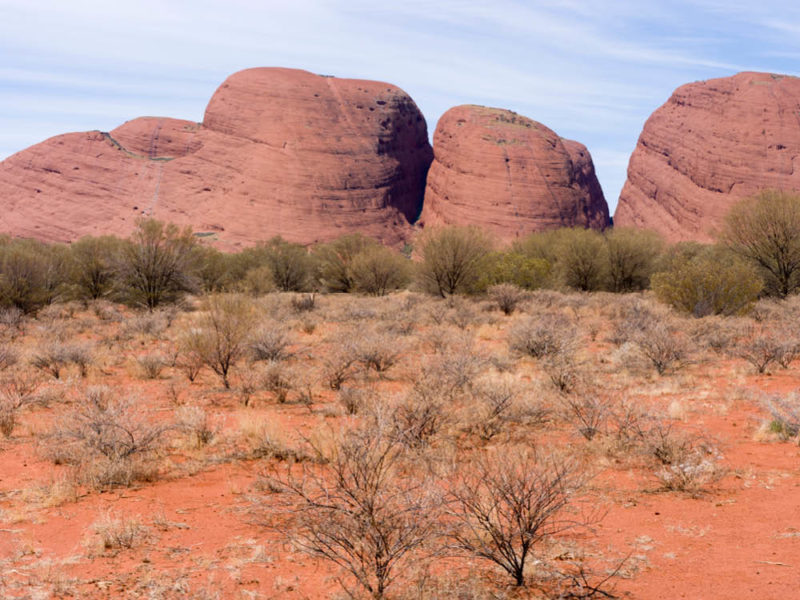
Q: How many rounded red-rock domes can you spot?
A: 3